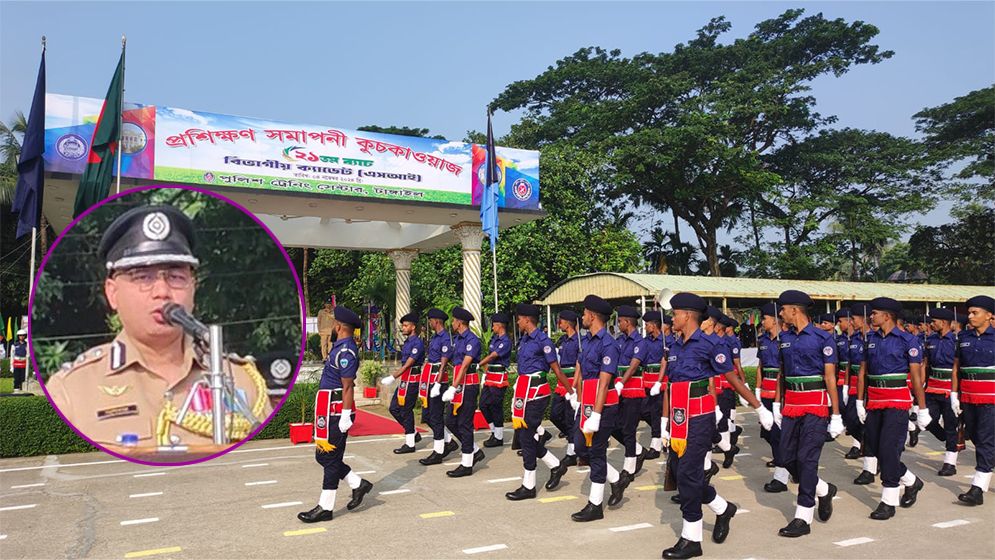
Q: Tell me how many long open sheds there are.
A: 1